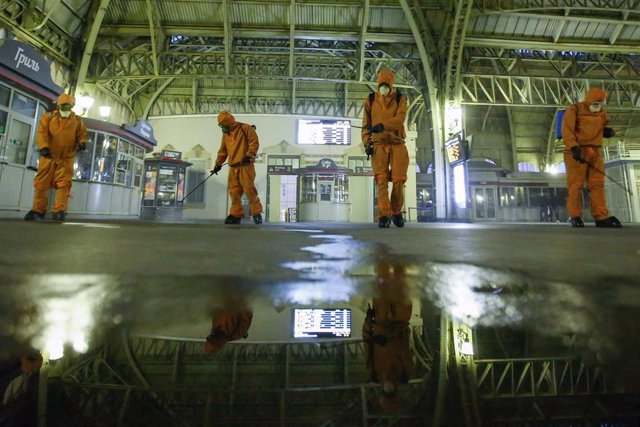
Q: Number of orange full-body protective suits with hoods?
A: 4